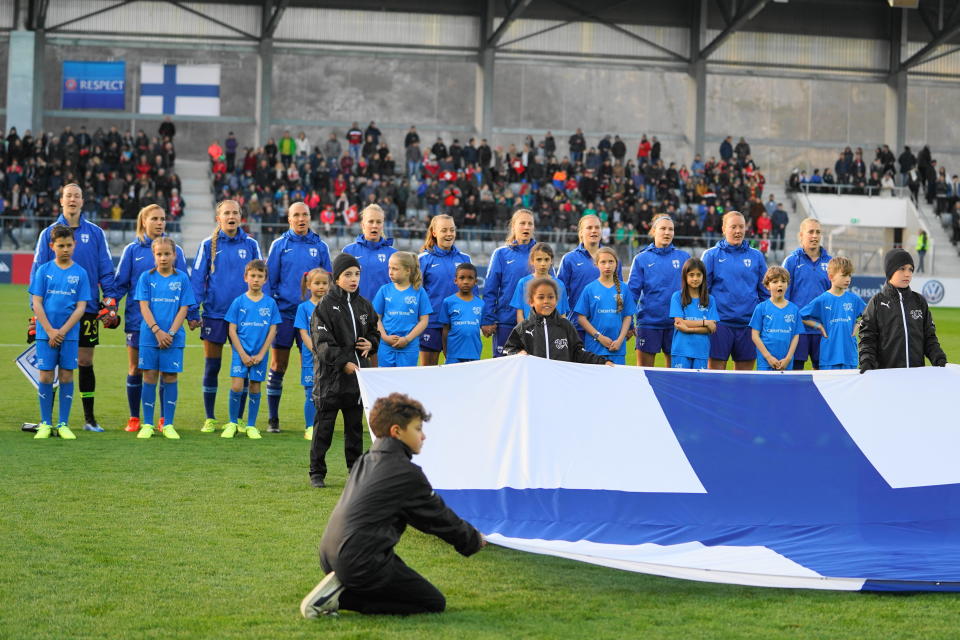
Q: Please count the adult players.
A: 11